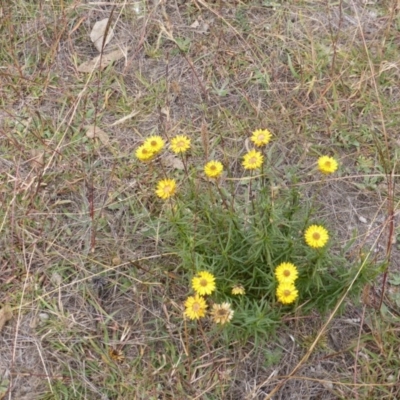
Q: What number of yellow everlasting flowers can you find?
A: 13